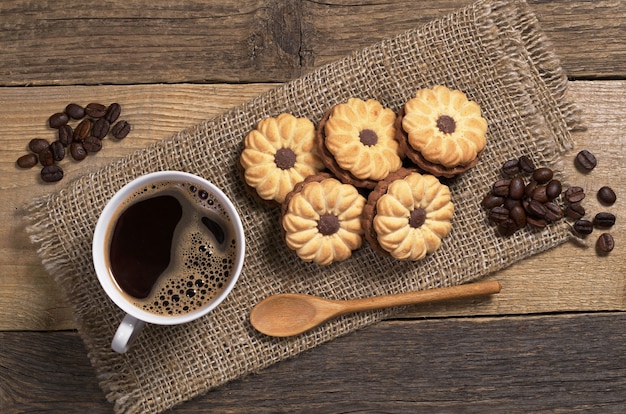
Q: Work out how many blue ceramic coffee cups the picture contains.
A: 0